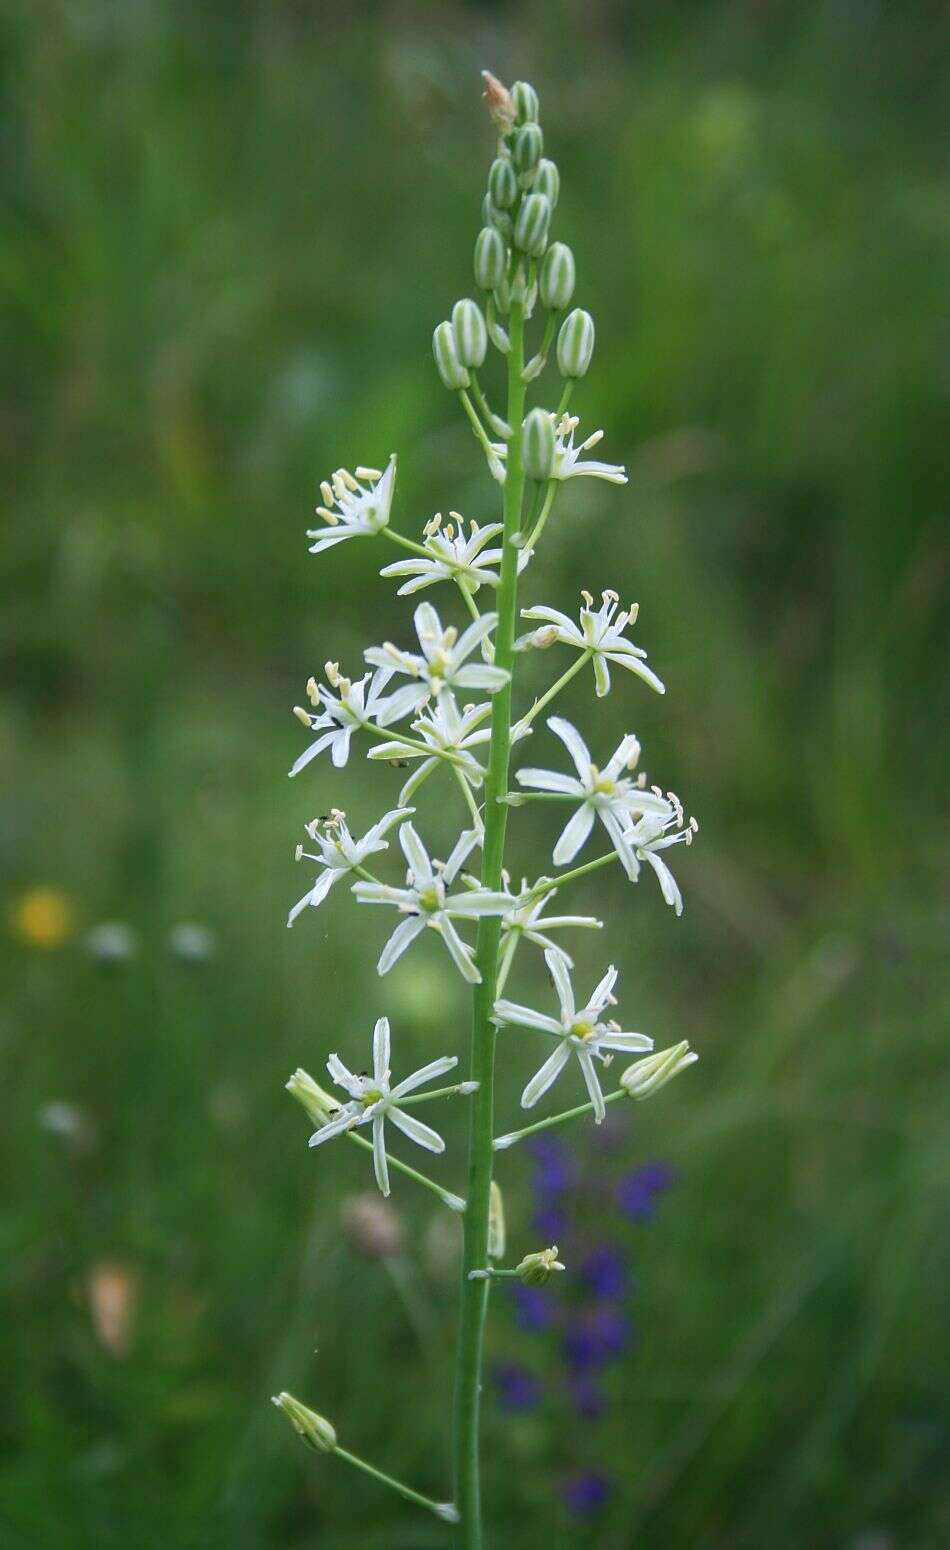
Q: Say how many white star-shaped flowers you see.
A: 14